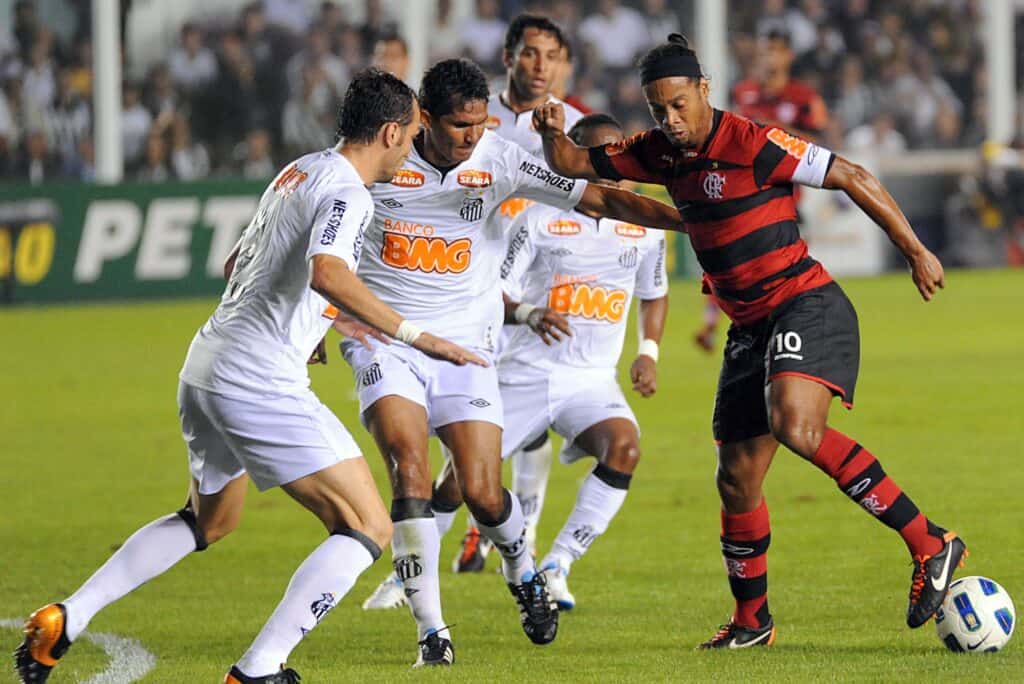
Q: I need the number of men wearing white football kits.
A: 4